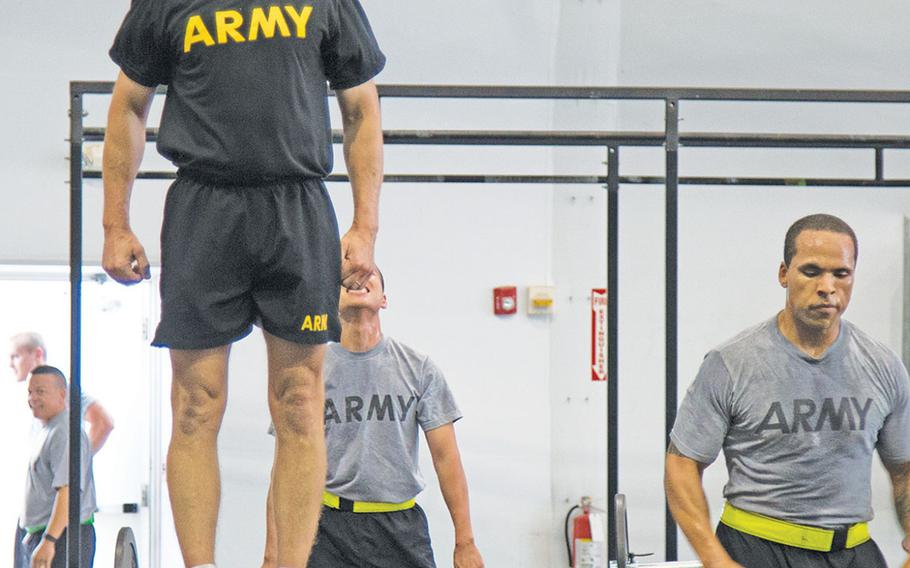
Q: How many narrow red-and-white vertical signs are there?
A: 1